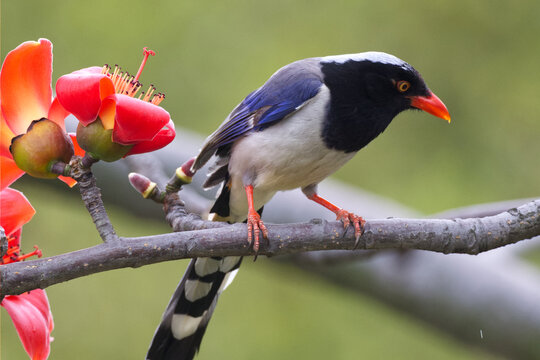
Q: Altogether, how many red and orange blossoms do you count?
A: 3